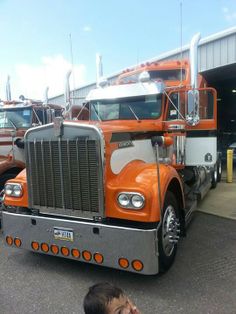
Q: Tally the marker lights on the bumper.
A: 11